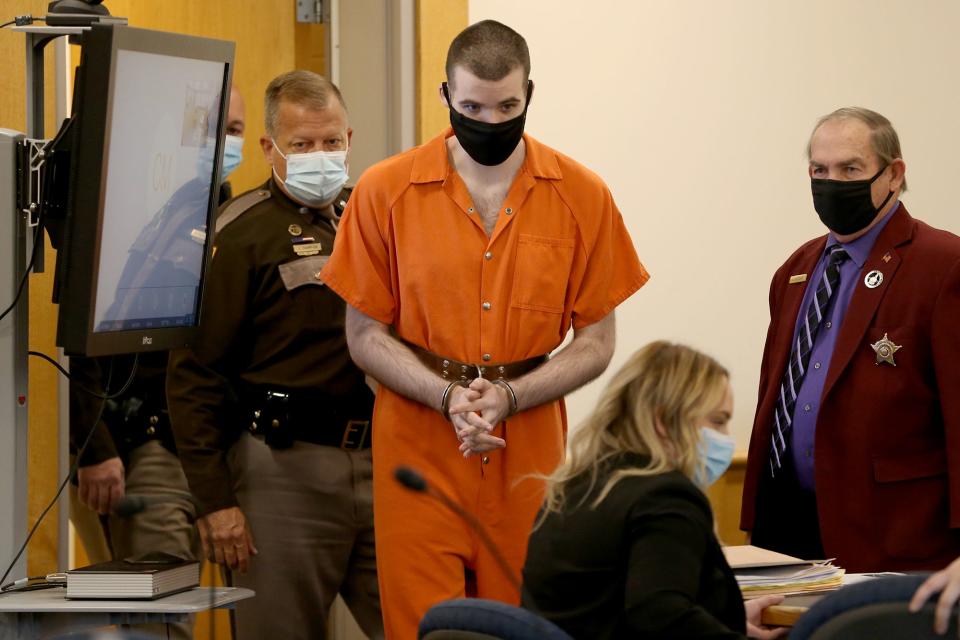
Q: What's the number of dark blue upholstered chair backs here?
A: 2